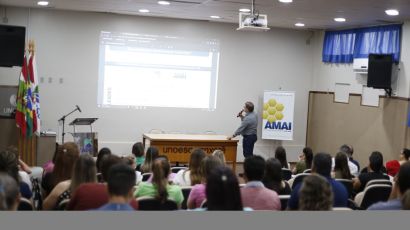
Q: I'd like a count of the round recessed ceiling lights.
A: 9